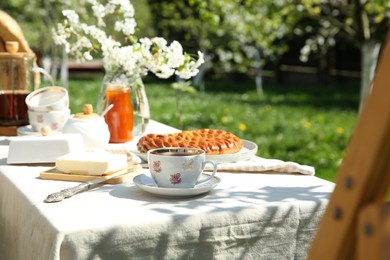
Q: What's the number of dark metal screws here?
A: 3